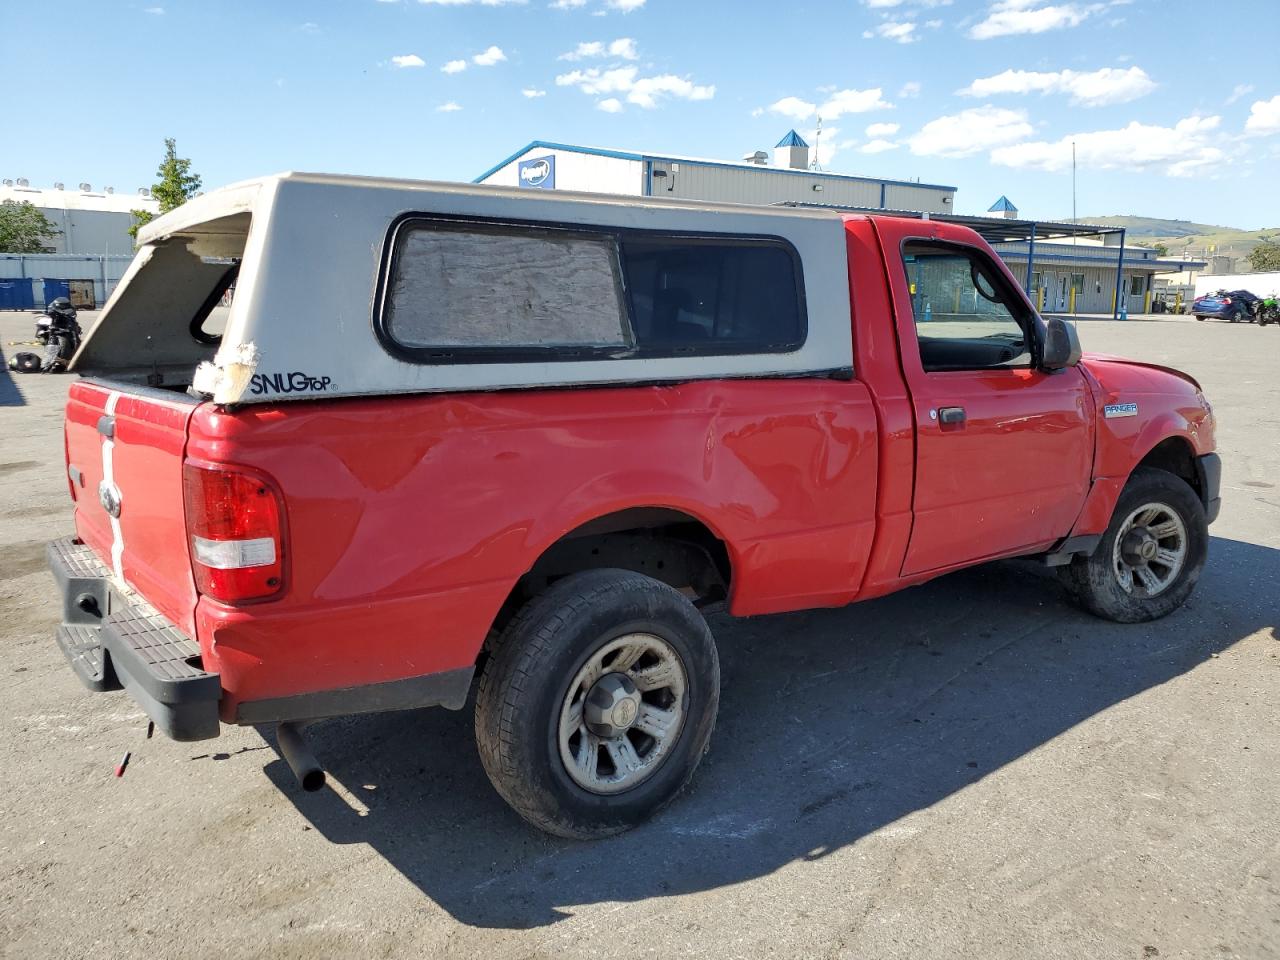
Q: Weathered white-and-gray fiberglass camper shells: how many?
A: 1